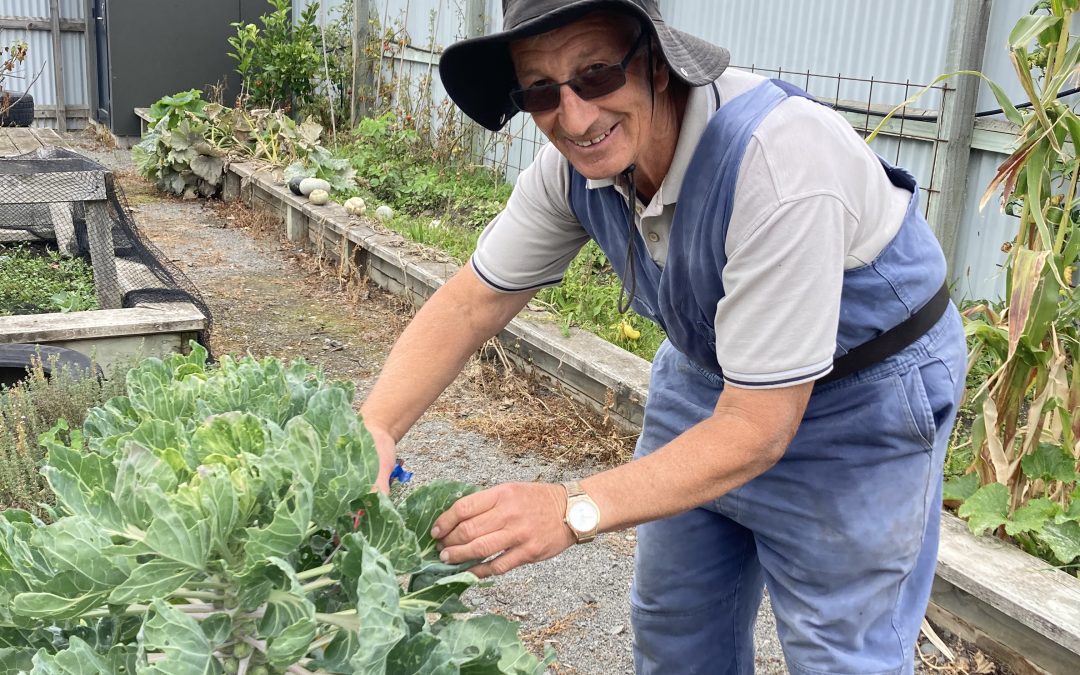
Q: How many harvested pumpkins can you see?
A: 5